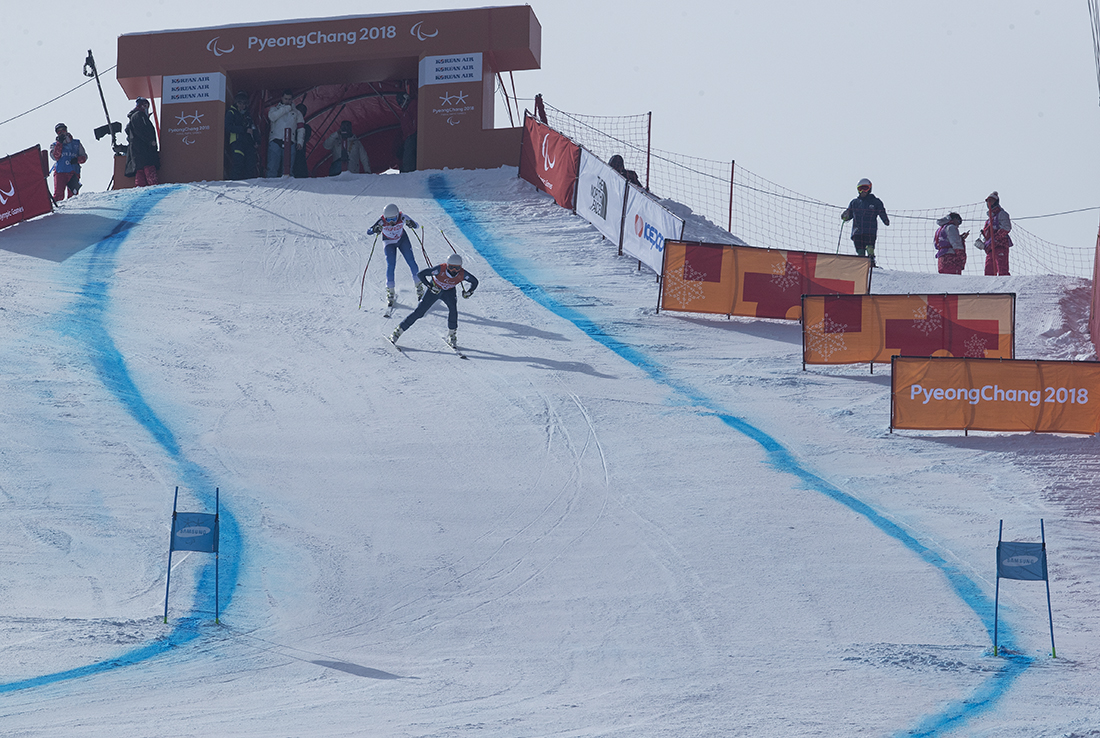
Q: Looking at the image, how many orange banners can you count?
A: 3